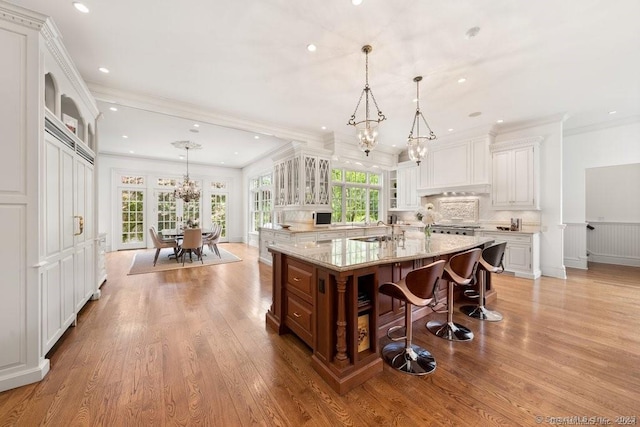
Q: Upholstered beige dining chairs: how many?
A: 4